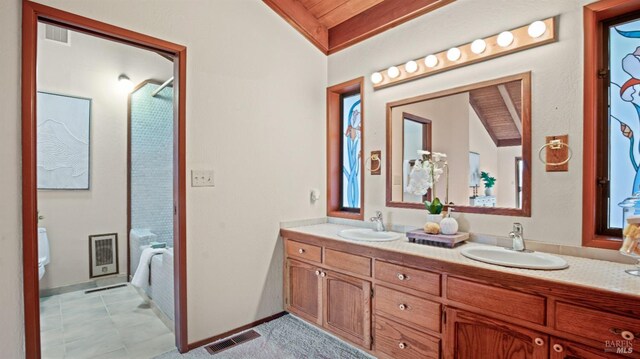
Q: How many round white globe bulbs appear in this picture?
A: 8